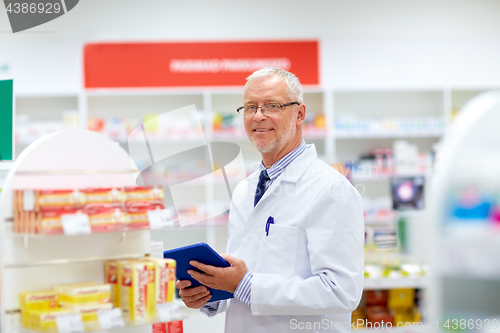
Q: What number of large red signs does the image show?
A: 1